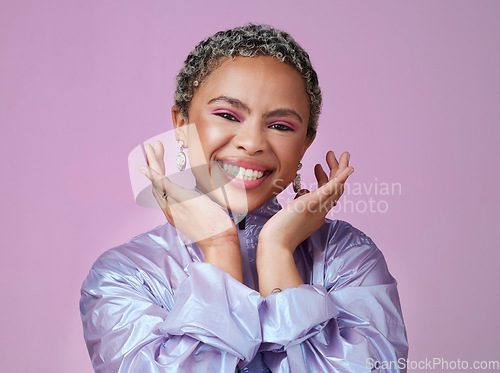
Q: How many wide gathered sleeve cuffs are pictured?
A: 2